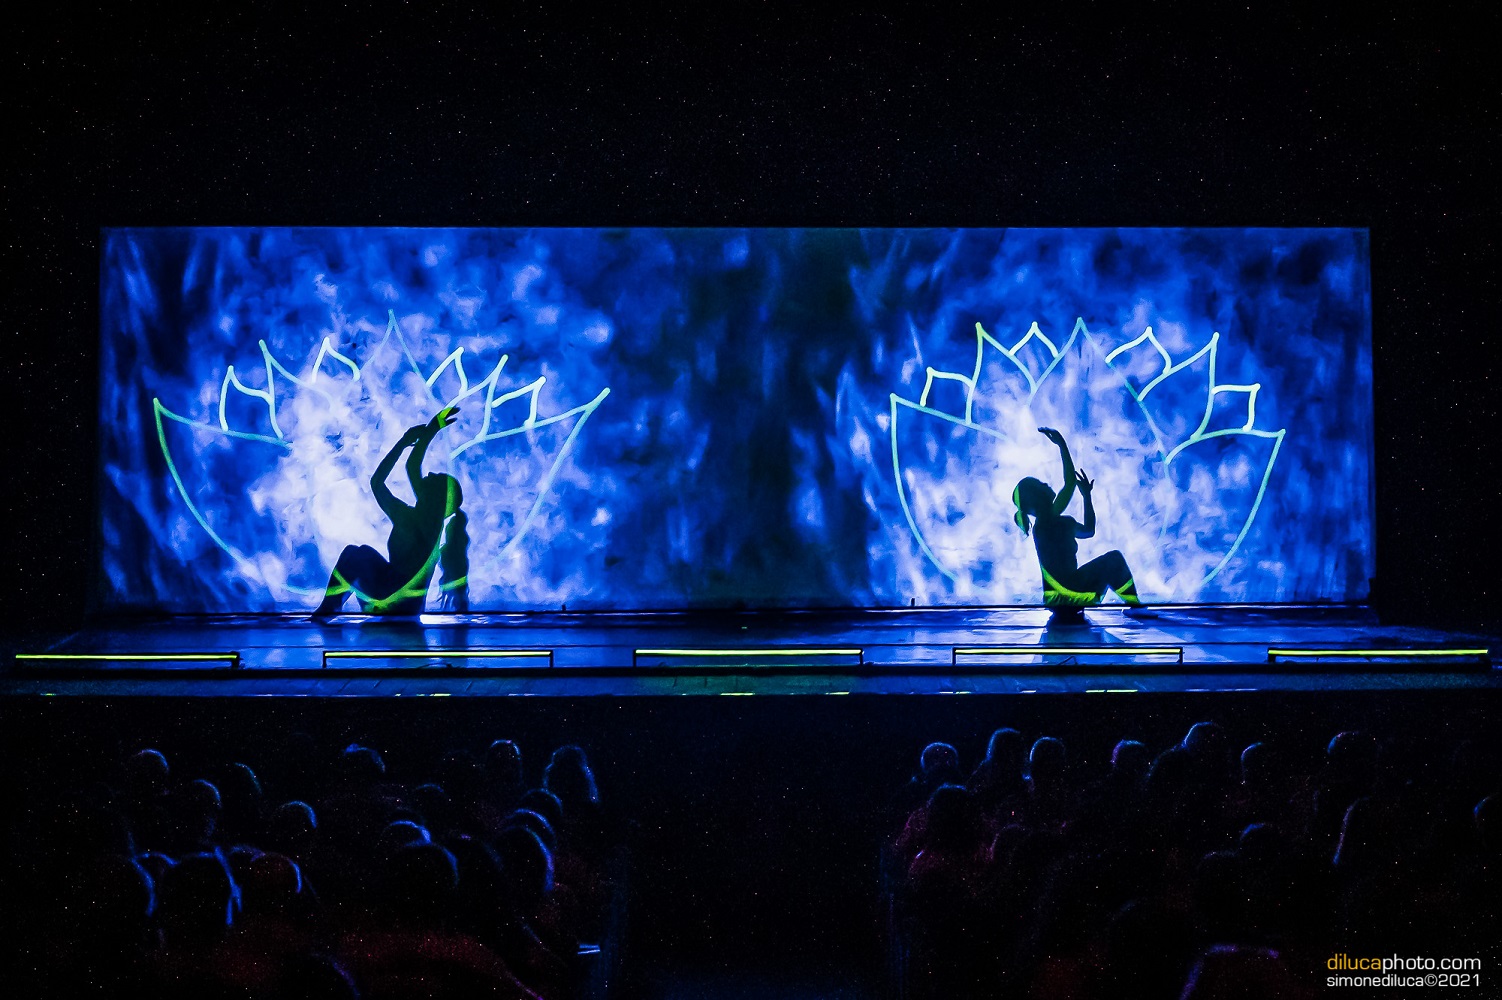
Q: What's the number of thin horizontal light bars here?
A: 5